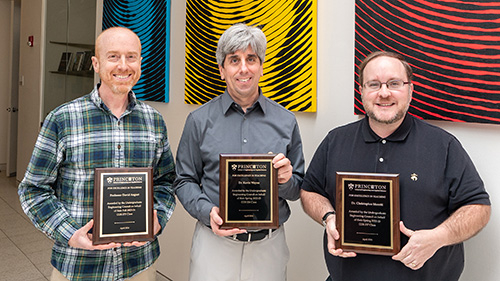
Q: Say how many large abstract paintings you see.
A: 3